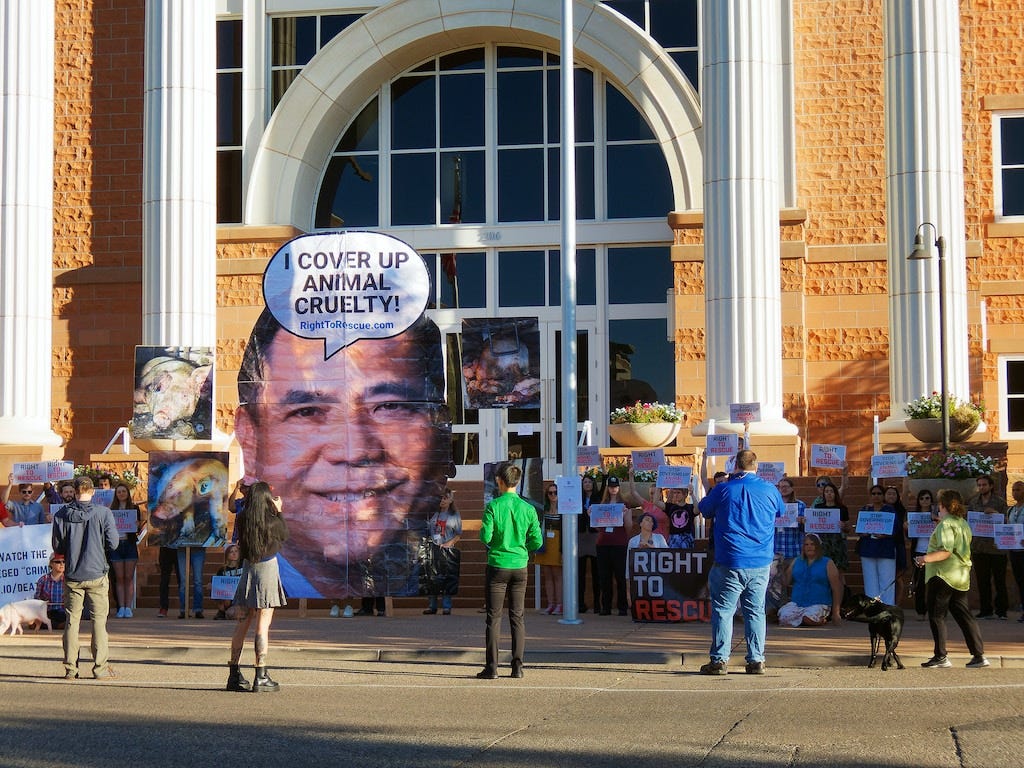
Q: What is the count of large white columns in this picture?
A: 4